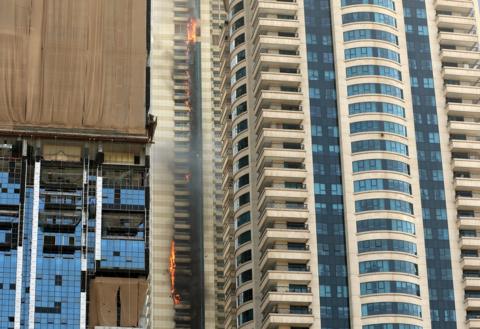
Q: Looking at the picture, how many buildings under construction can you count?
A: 1